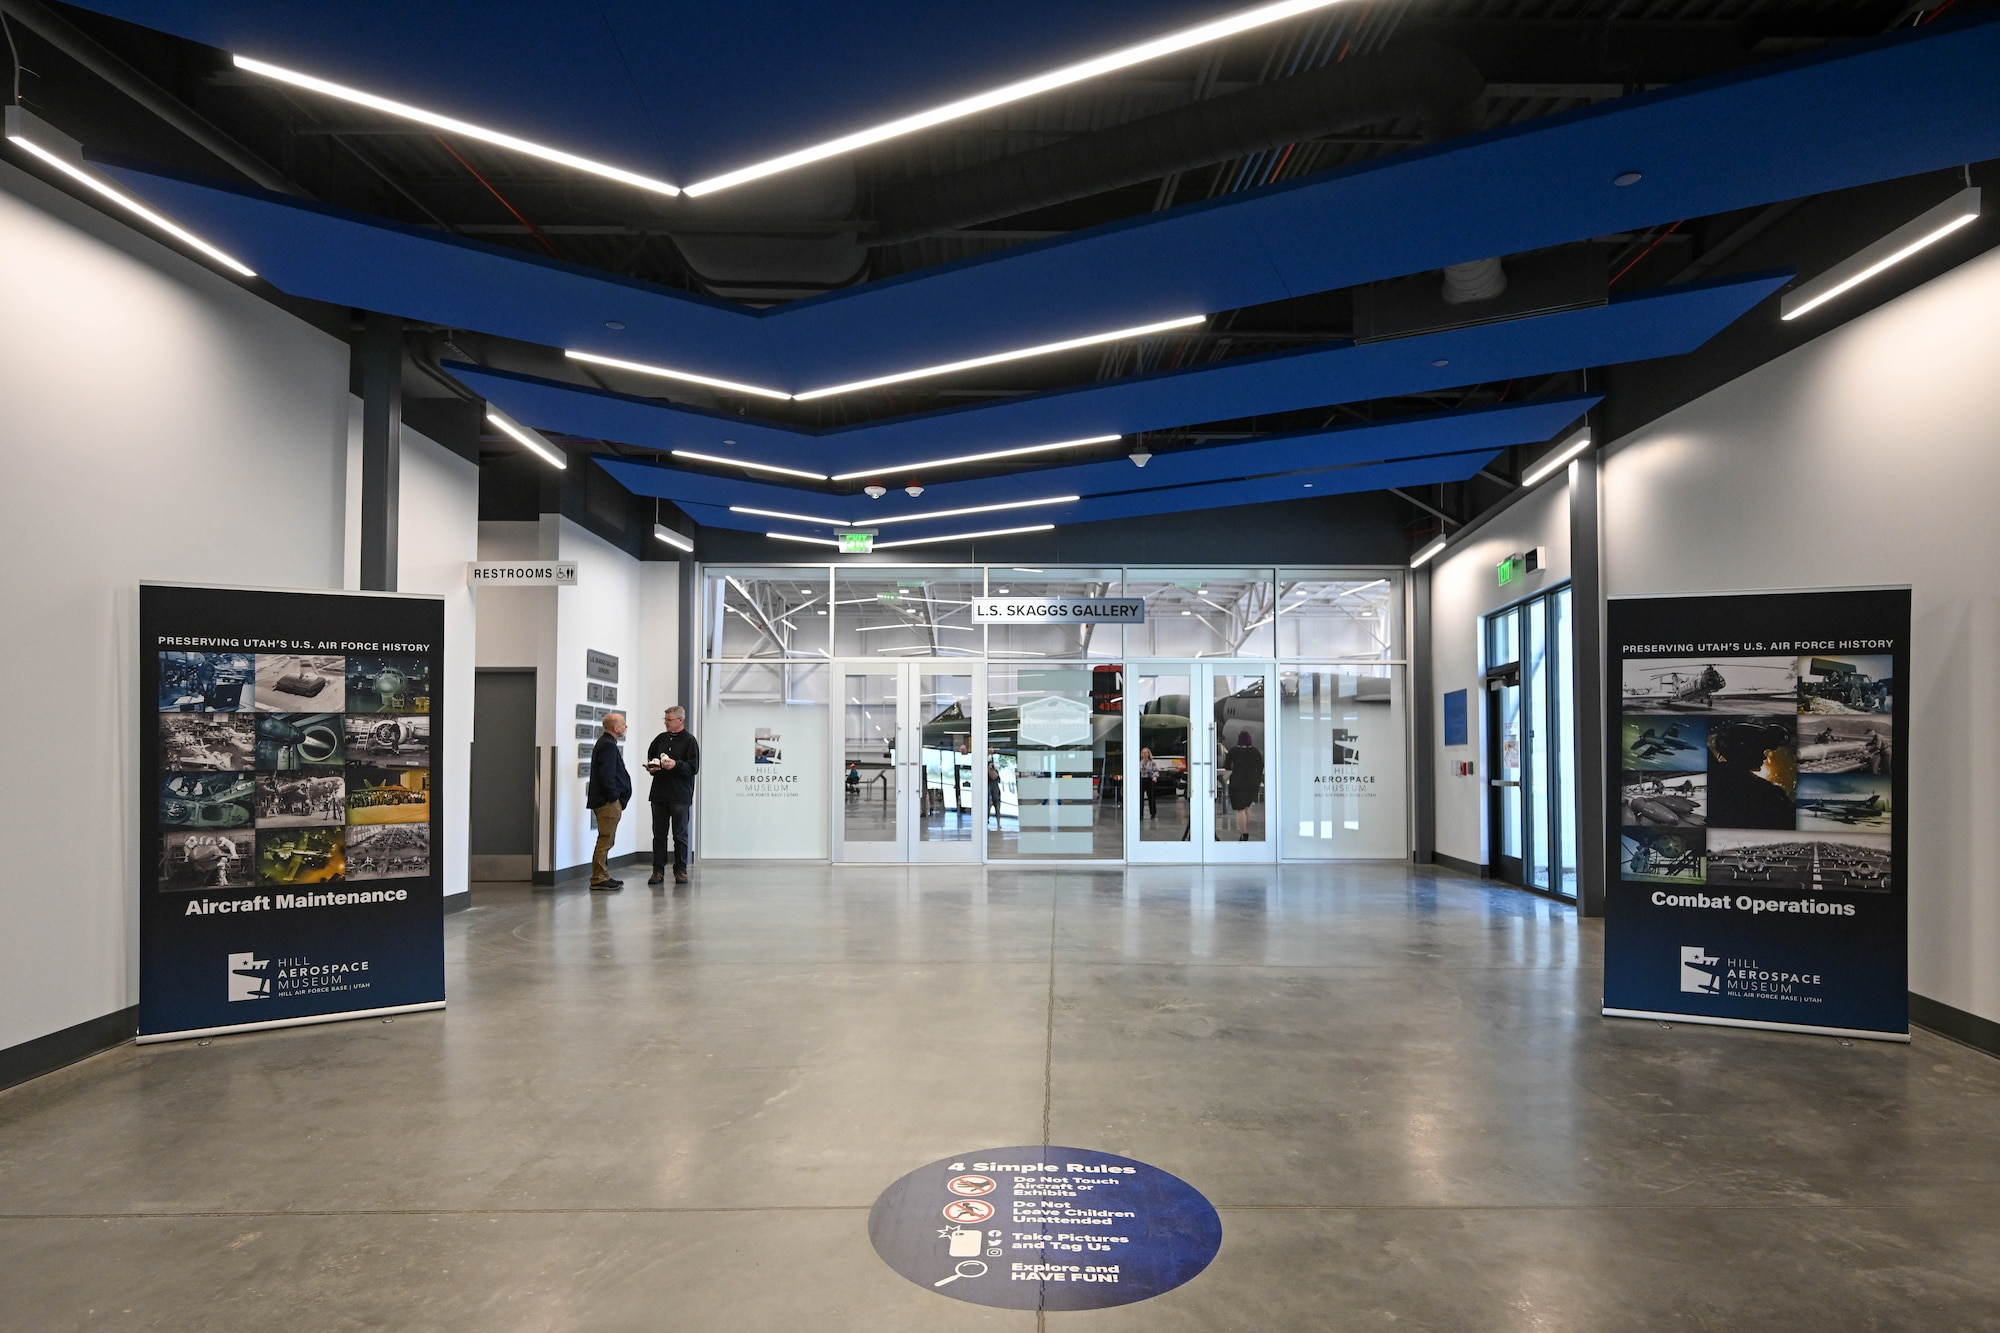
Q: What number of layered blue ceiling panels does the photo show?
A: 5